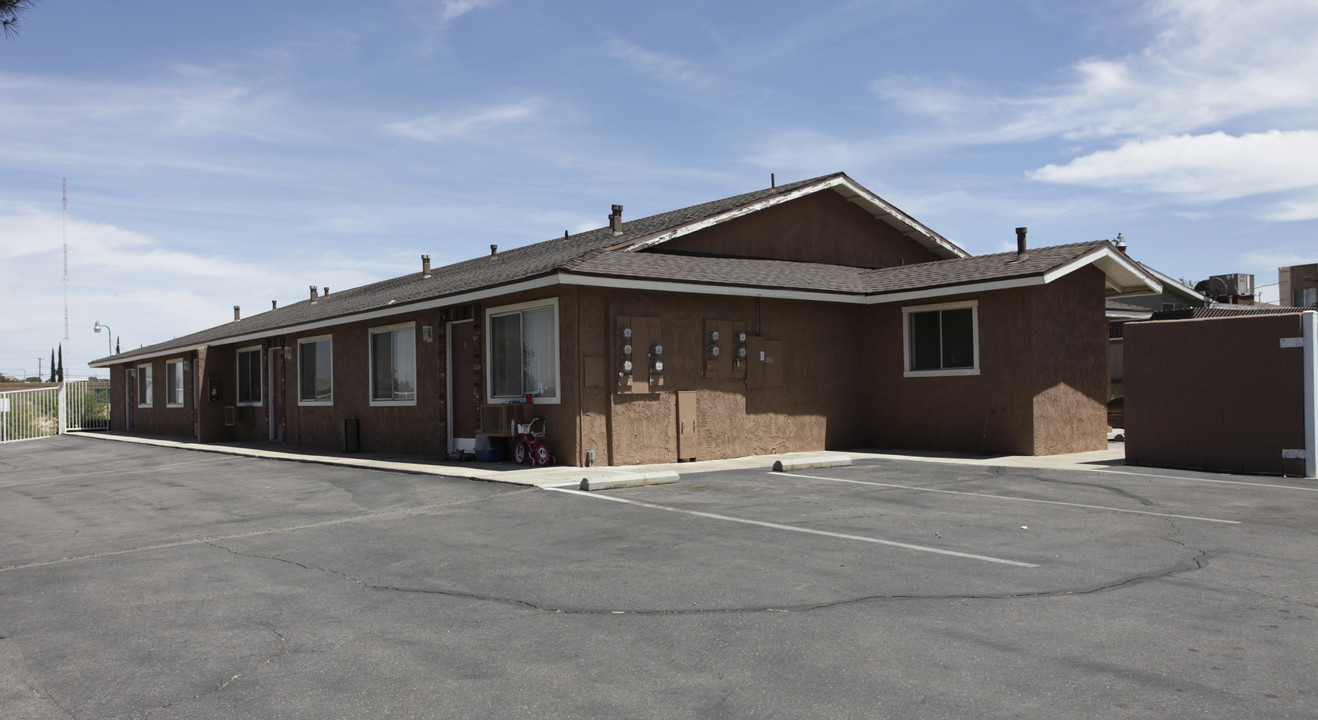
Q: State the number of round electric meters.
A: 9